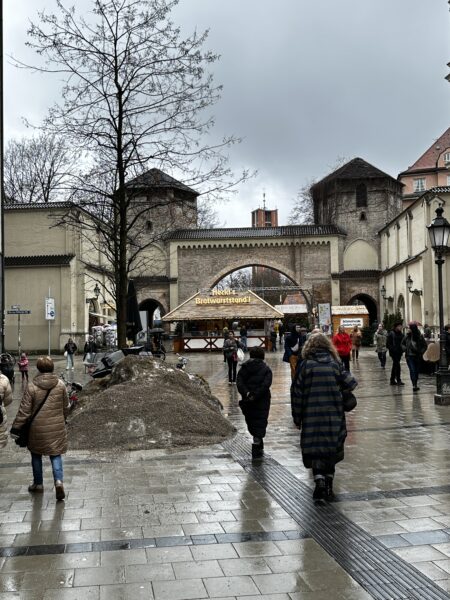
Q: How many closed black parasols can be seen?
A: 1